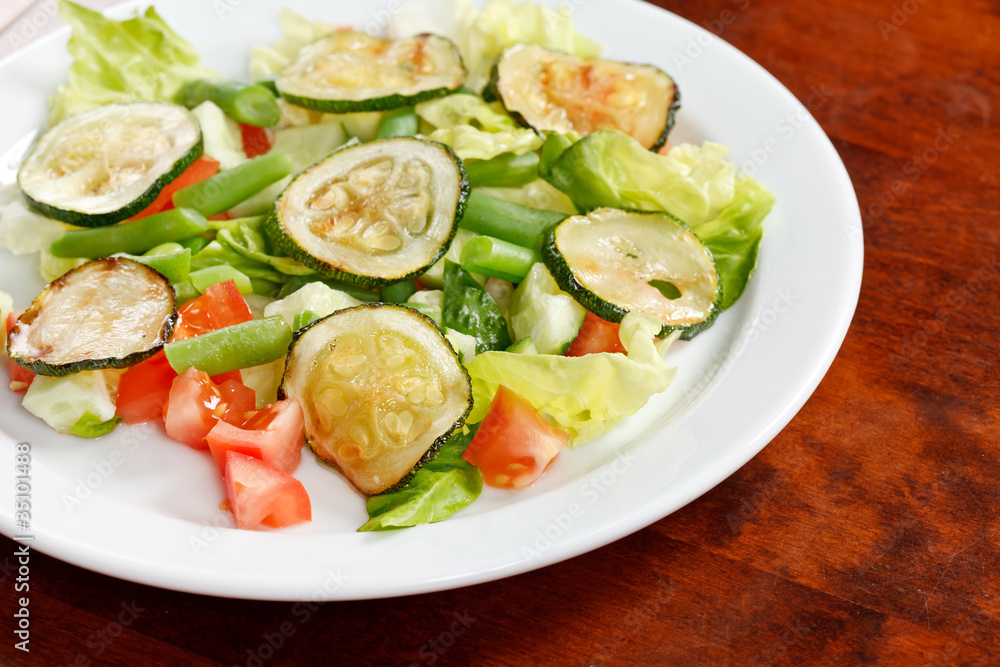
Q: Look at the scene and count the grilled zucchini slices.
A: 7